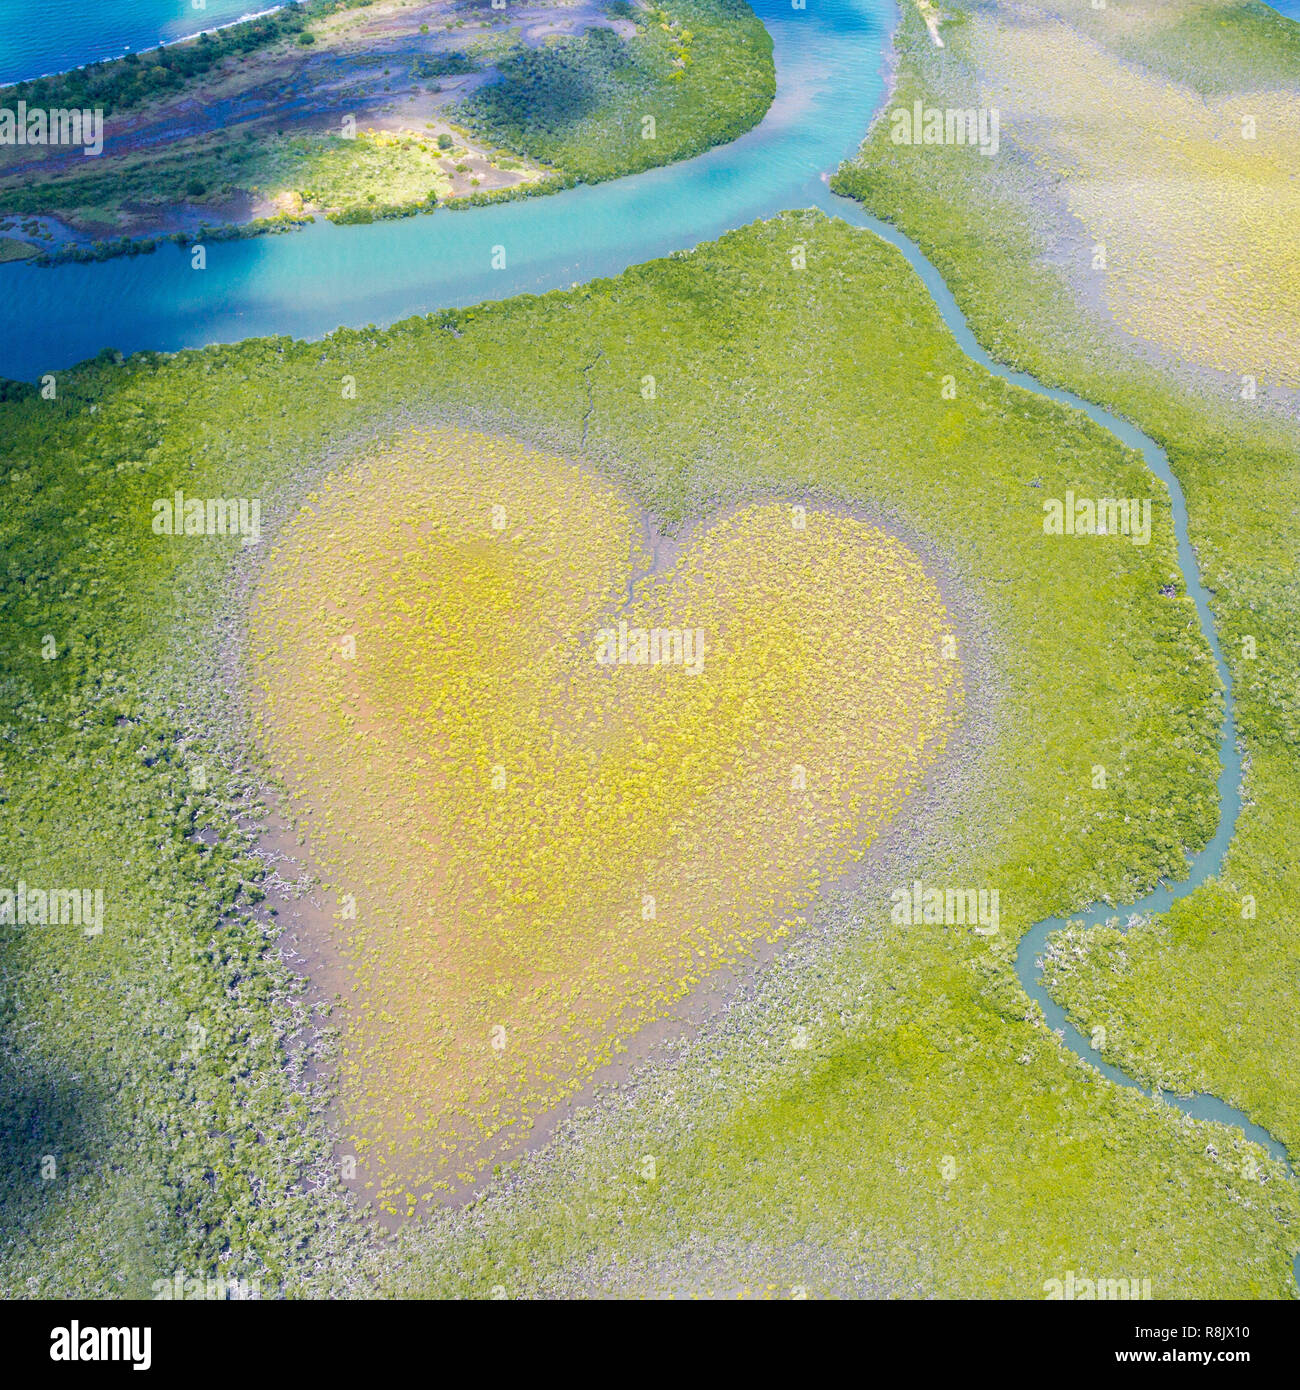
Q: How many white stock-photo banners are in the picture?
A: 0